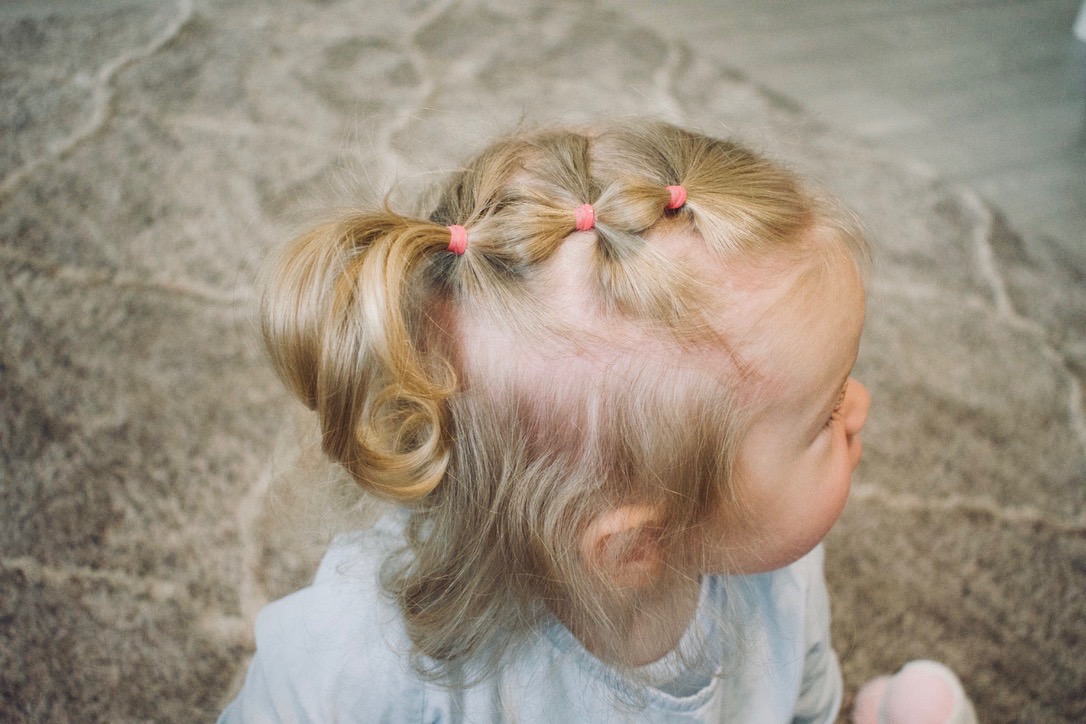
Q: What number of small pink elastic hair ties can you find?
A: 3